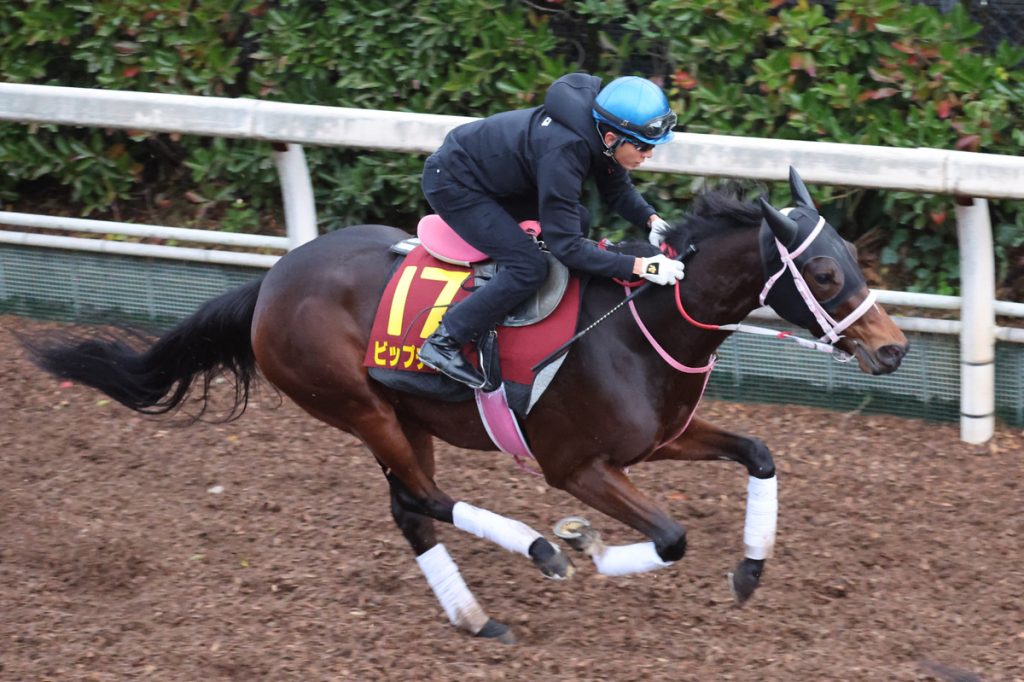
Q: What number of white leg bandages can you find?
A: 4